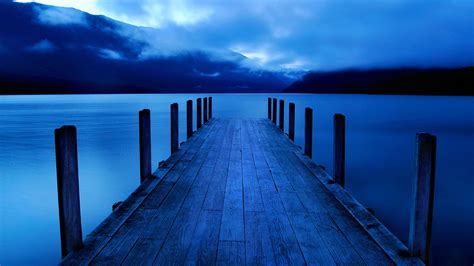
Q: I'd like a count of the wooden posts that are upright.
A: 14